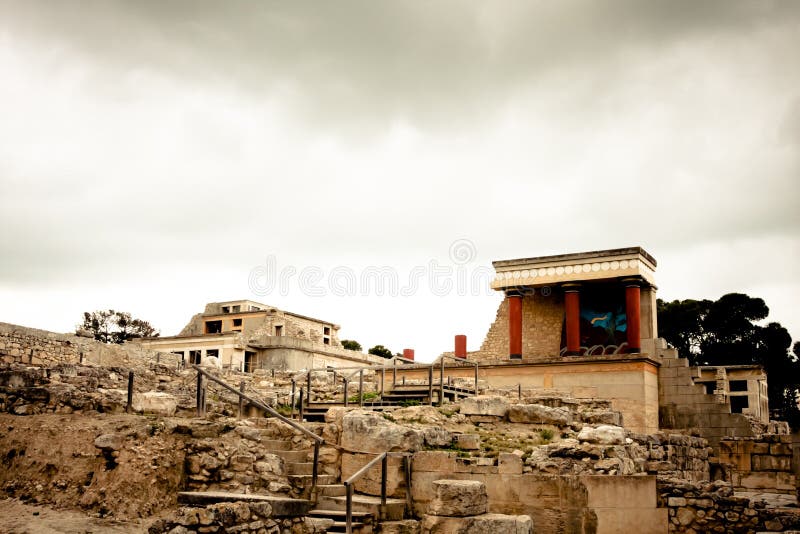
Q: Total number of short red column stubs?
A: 2